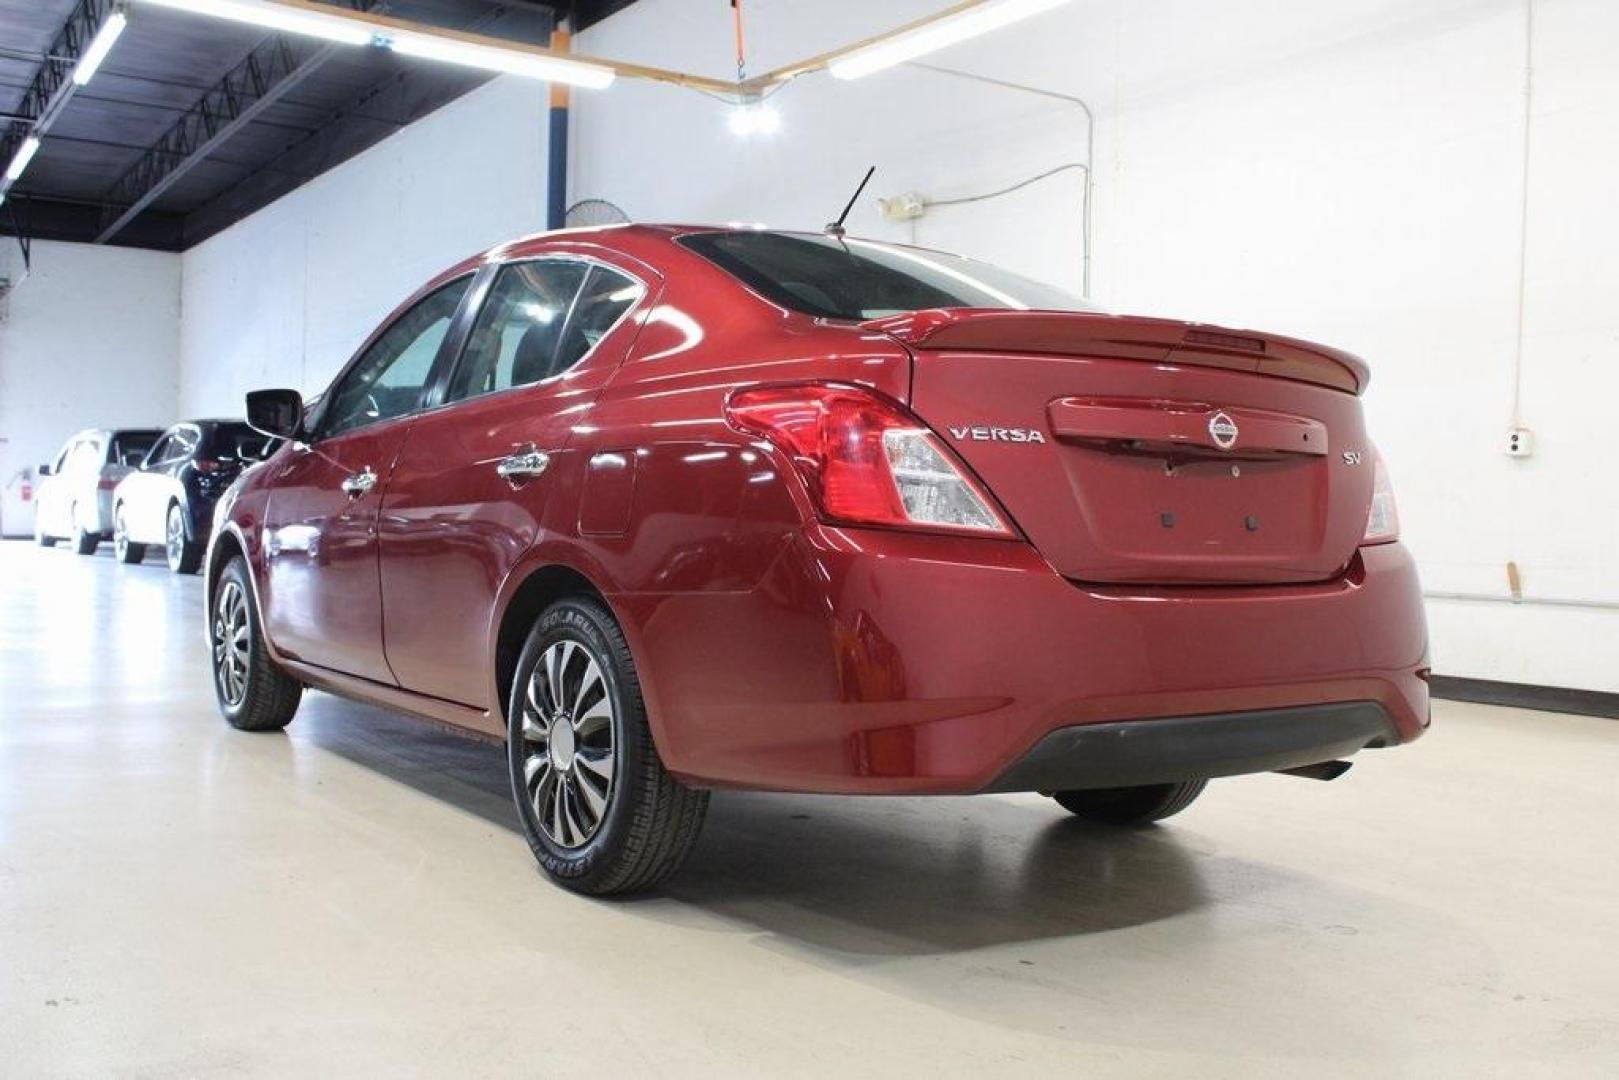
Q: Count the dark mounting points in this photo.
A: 2